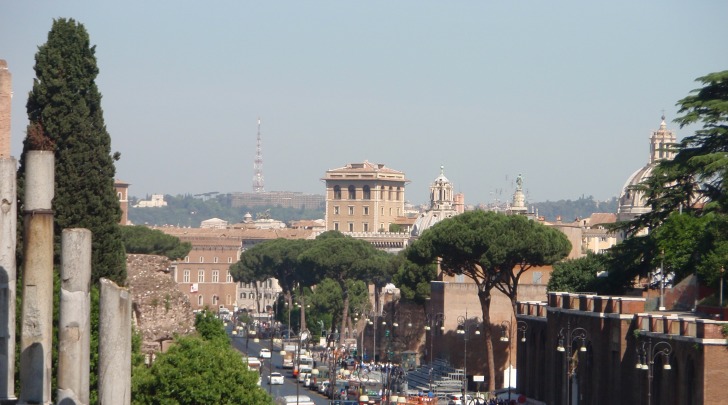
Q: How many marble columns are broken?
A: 4